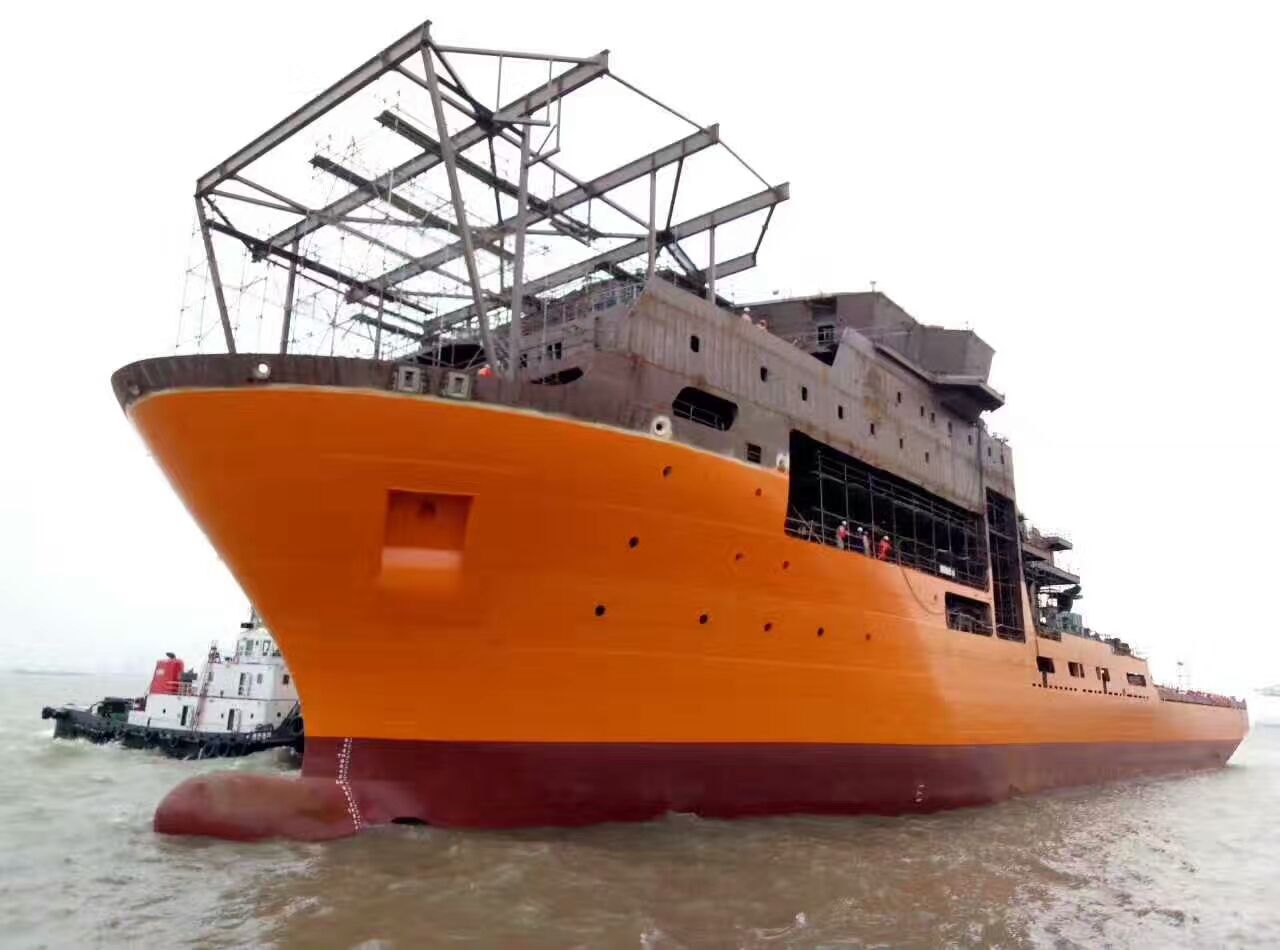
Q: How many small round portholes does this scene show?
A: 10